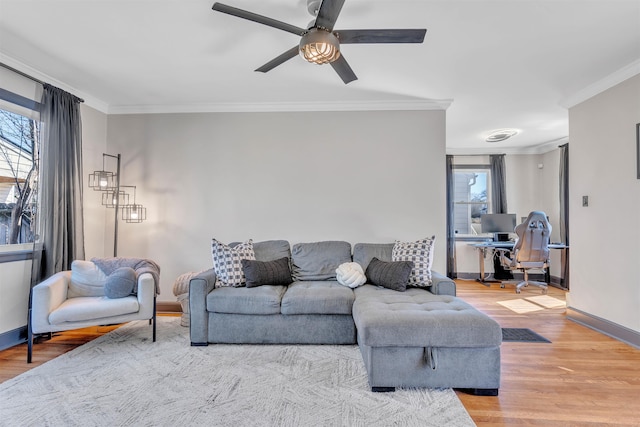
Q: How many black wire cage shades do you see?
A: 3